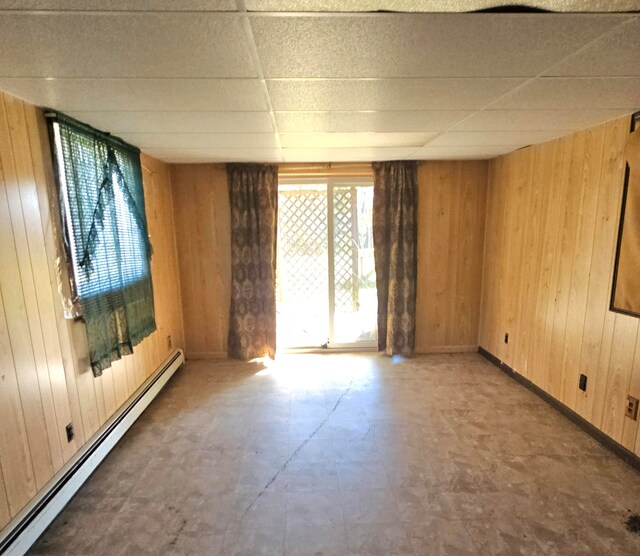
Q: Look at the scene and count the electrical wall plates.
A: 5